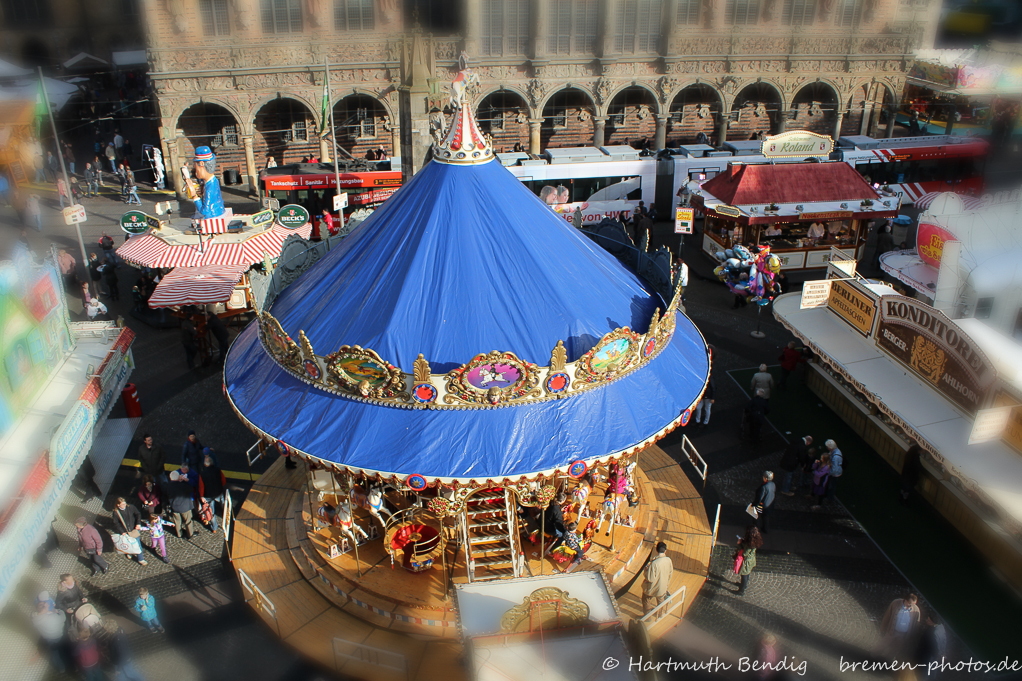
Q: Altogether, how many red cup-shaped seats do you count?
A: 1